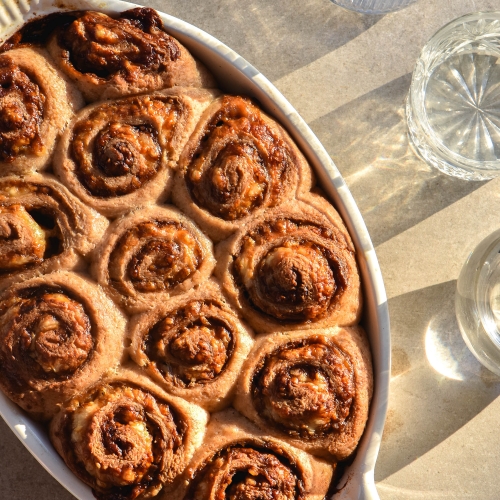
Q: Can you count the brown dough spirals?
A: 12